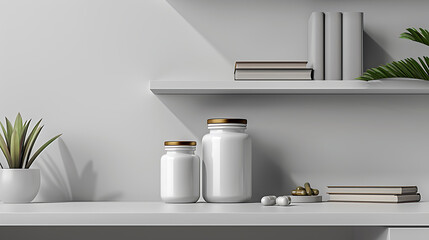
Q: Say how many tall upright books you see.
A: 3